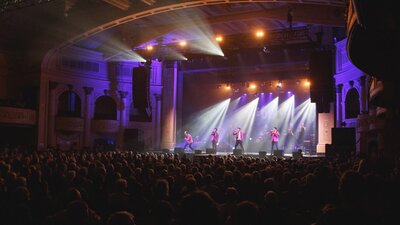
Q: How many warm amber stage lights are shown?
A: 8